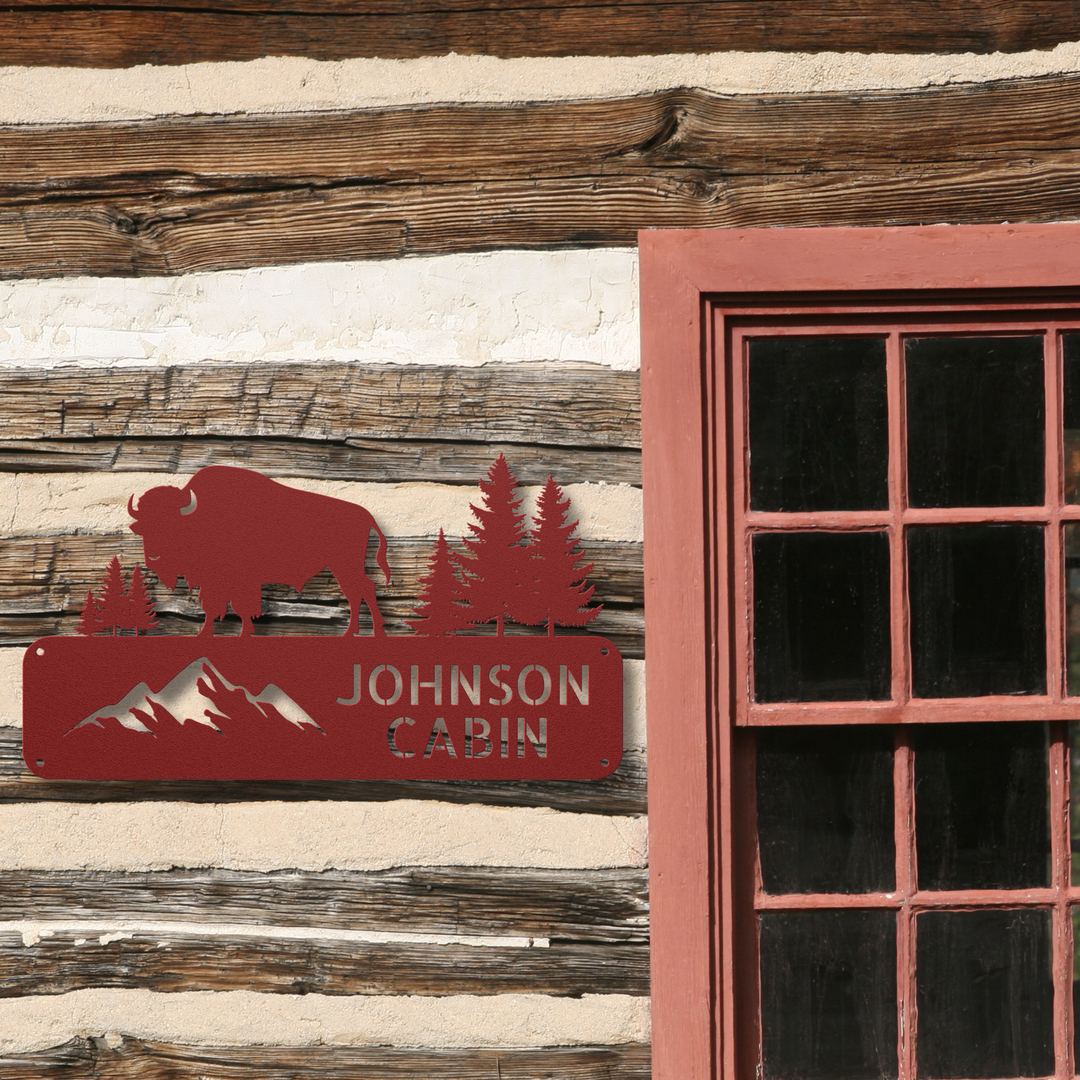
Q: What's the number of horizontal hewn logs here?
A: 7